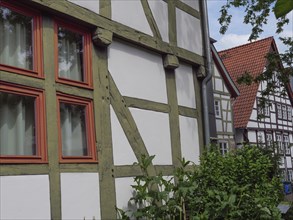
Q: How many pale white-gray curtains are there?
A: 4